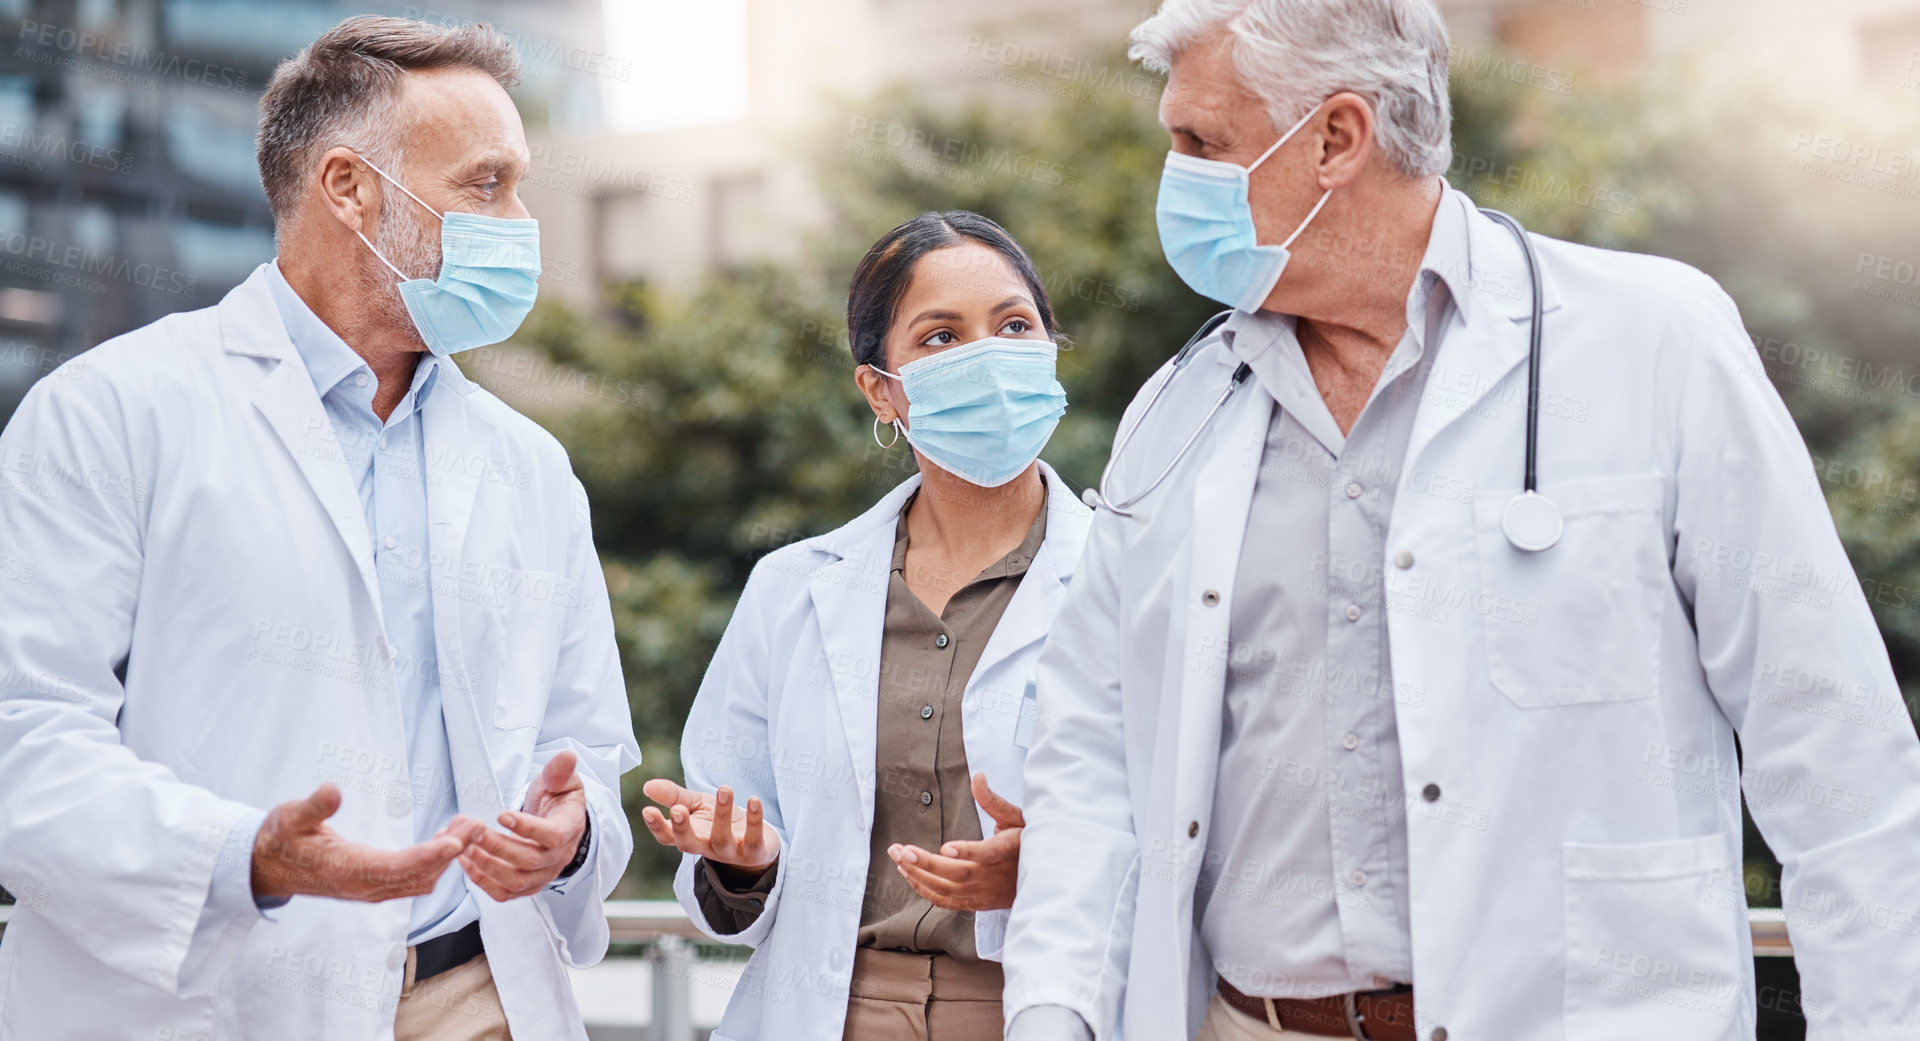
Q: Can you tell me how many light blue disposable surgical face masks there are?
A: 3